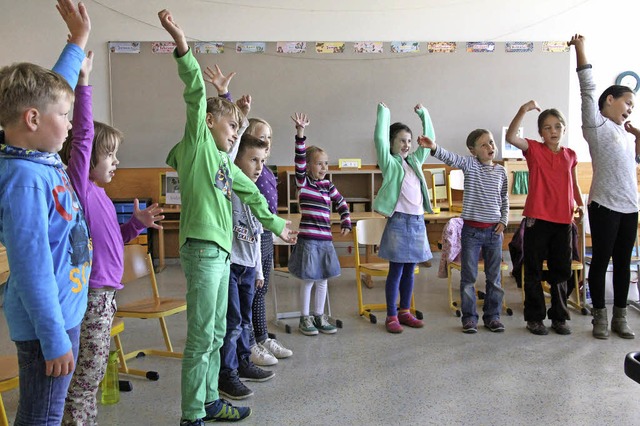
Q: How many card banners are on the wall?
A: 12